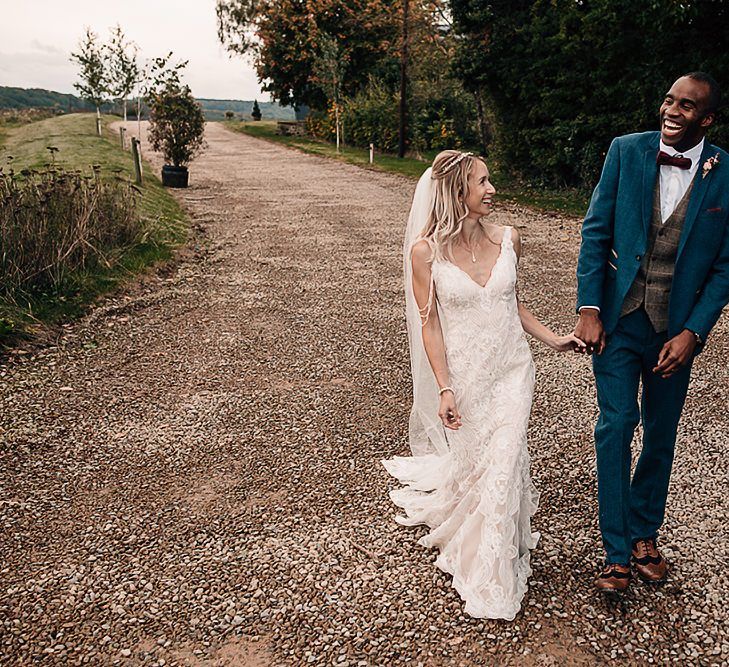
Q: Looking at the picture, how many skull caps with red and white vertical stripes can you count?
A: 0